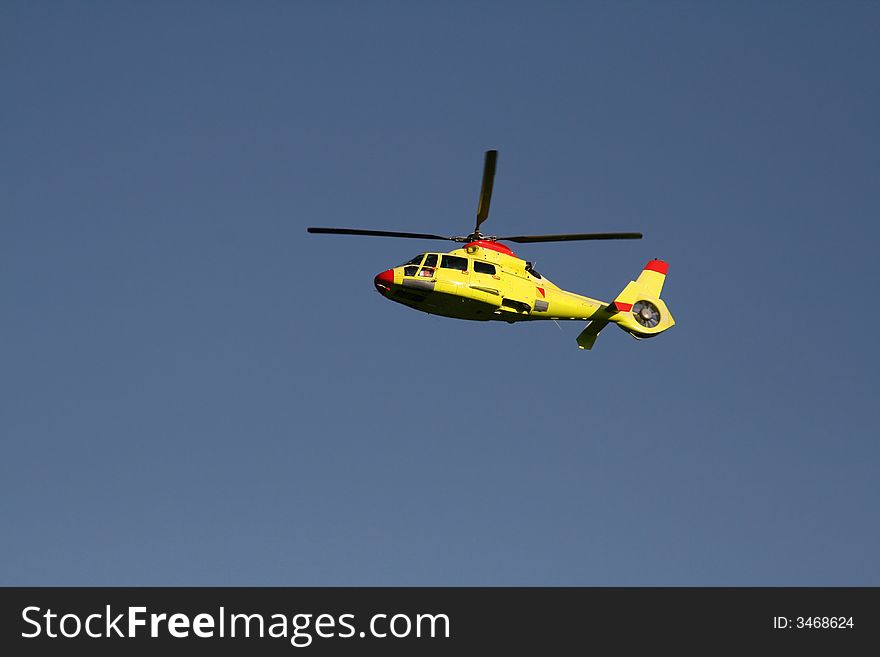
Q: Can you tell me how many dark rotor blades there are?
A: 3